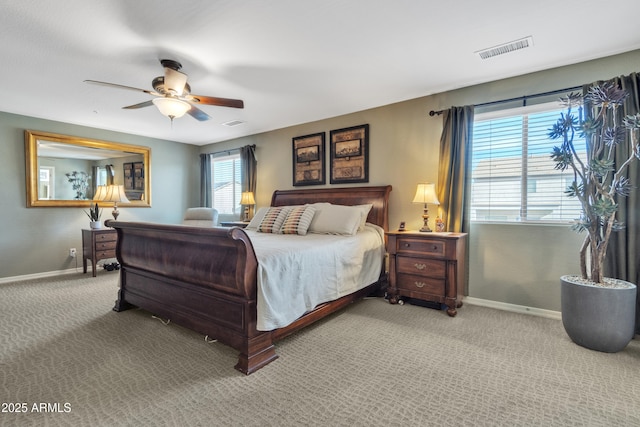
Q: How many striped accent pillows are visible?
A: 2